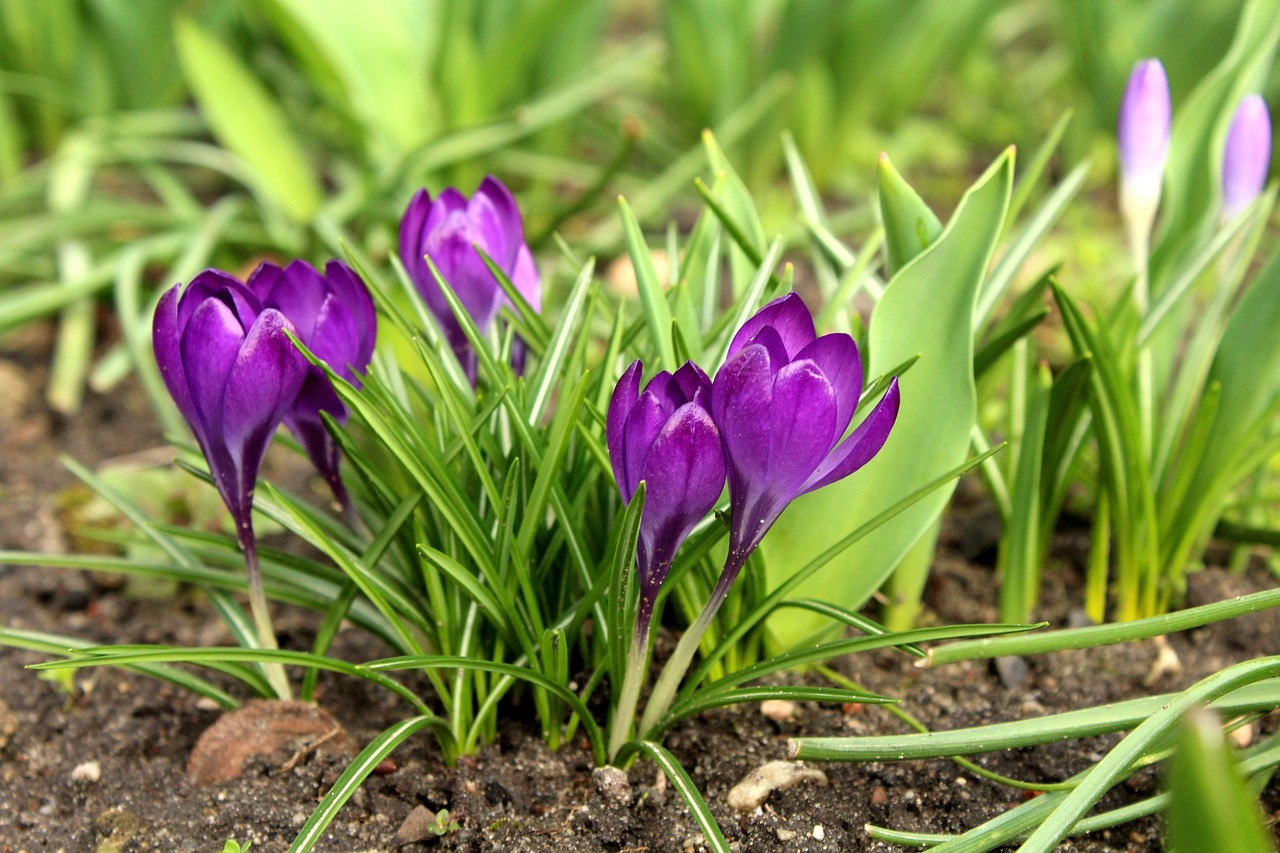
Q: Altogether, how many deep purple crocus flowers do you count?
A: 5